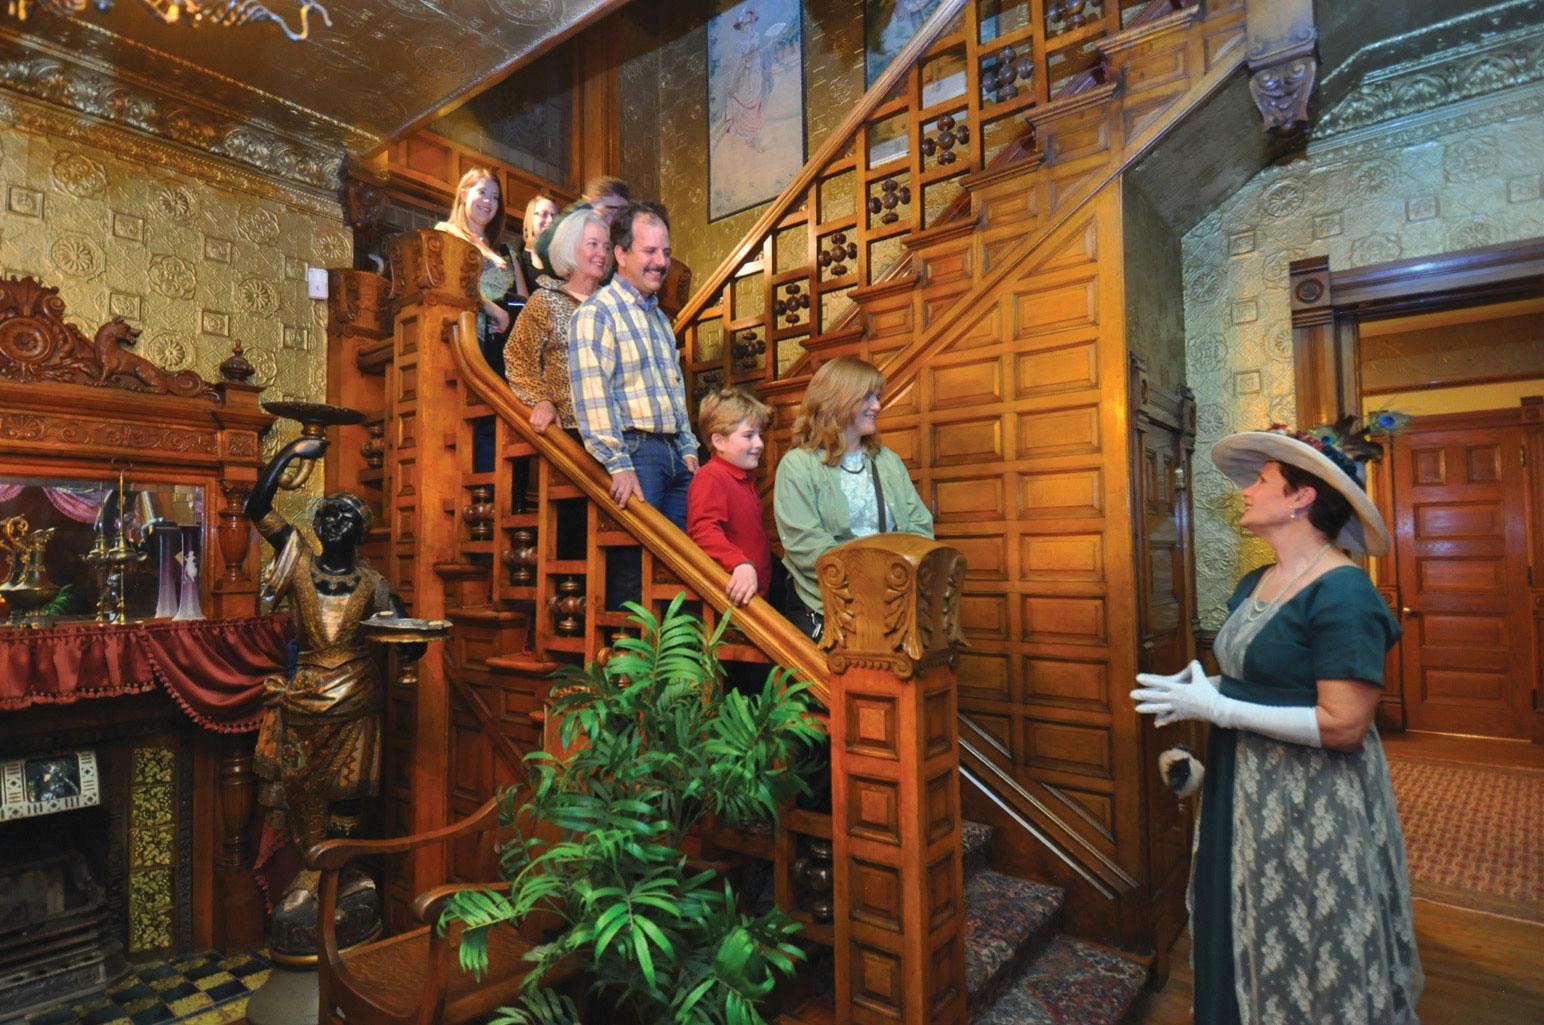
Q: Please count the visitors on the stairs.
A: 7